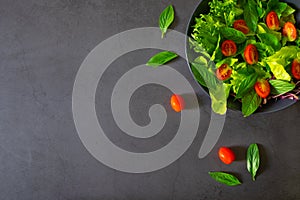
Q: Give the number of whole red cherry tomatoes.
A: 2